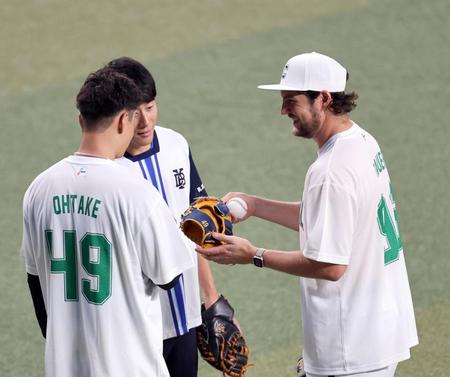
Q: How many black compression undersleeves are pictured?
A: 2